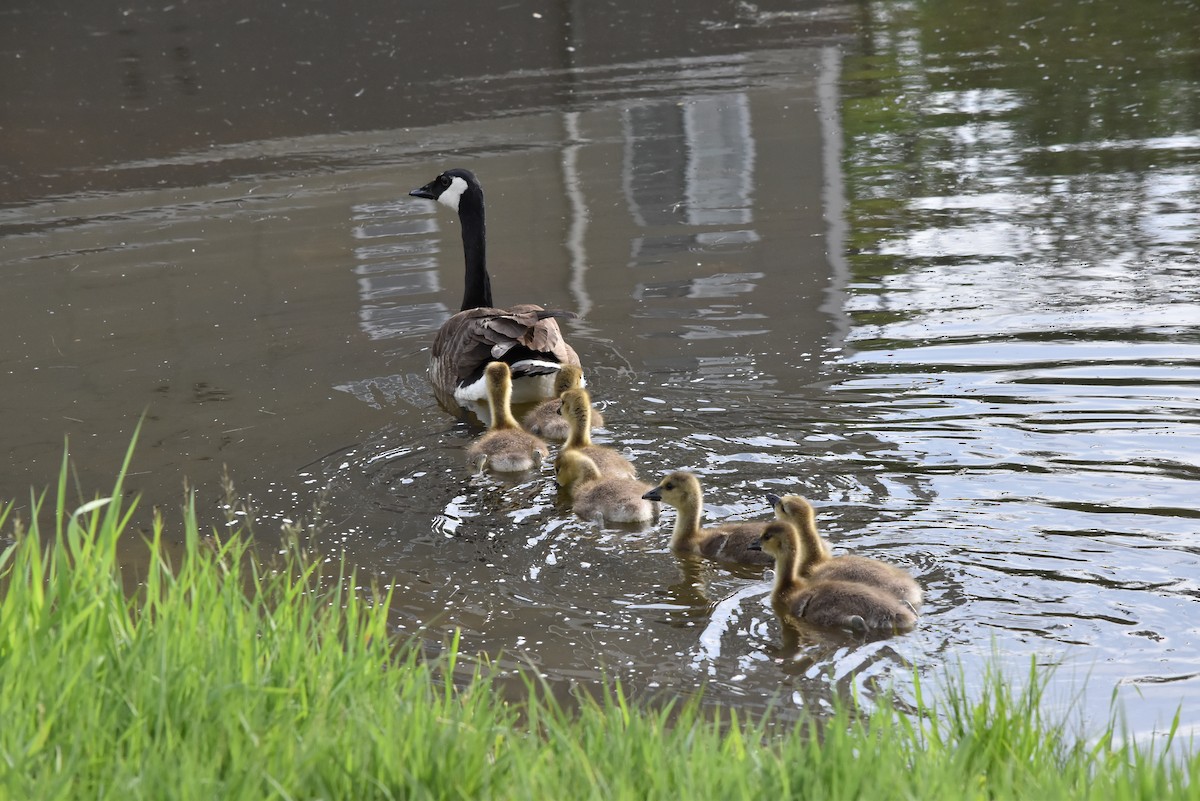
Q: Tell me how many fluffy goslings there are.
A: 7